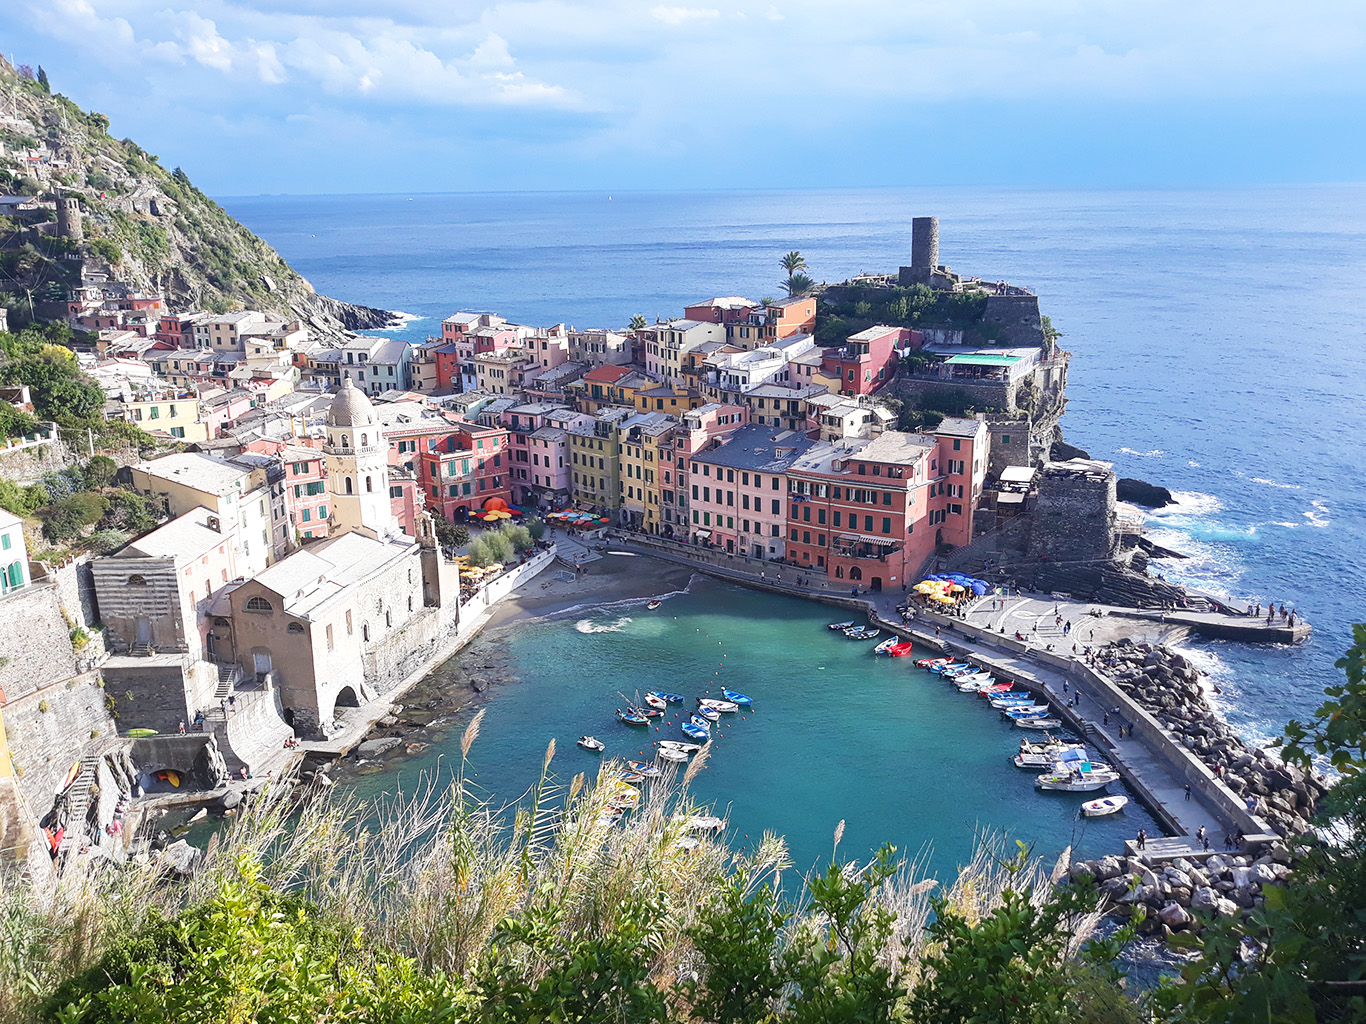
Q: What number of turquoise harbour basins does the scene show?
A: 1